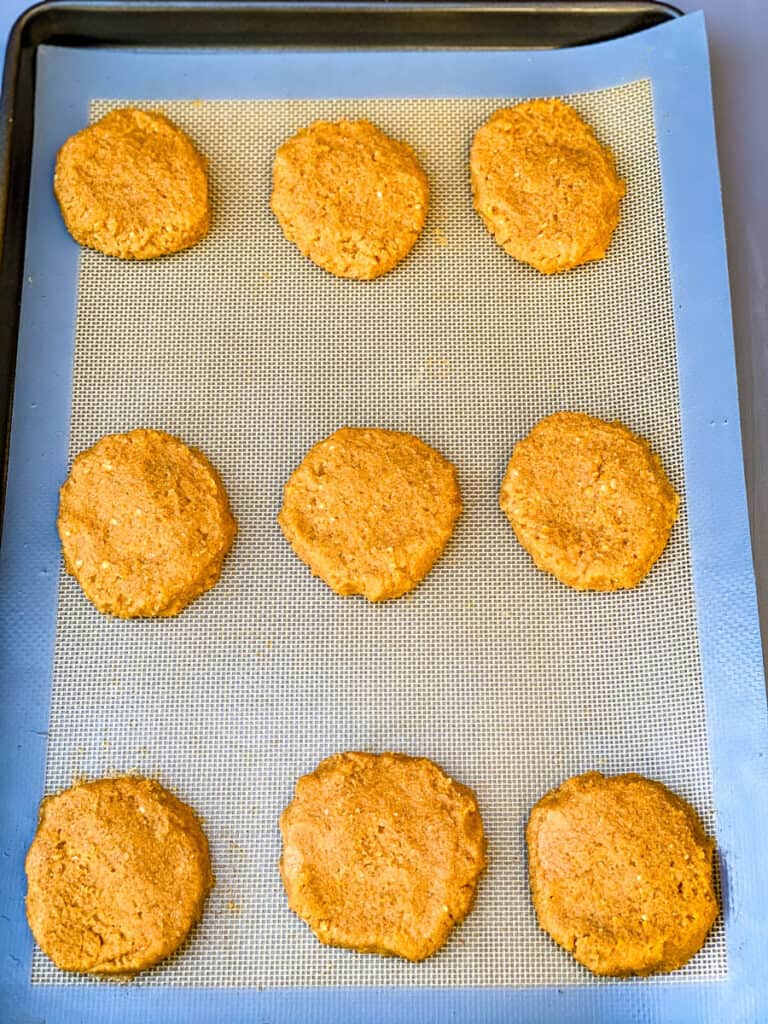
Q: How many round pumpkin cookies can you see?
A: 9